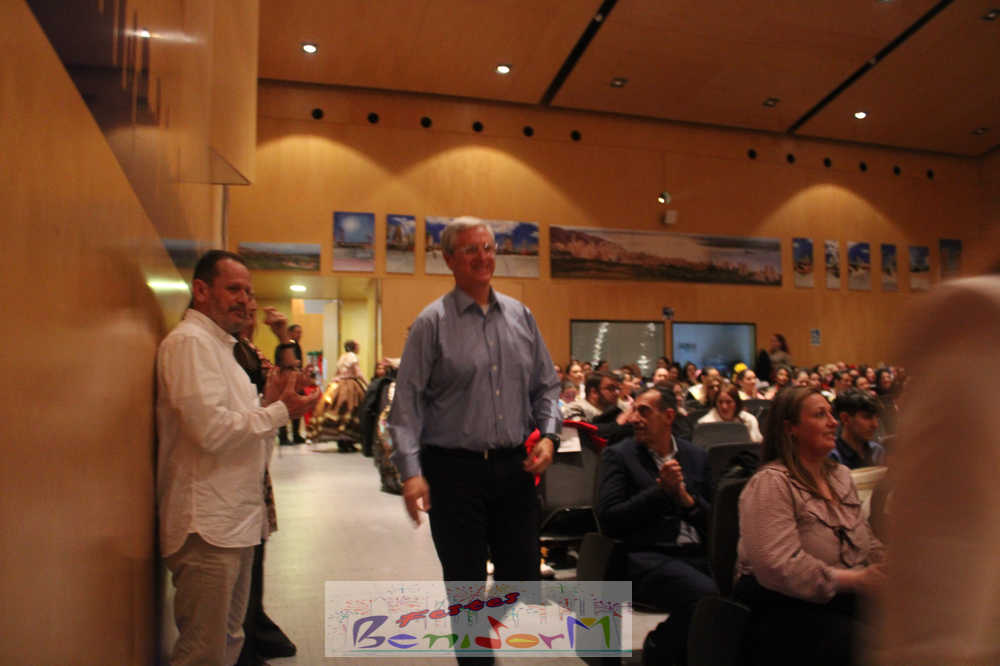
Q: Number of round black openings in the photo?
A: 12